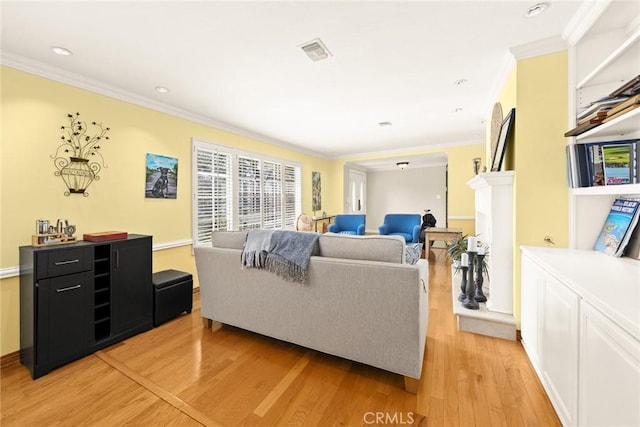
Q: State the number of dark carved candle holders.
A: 3